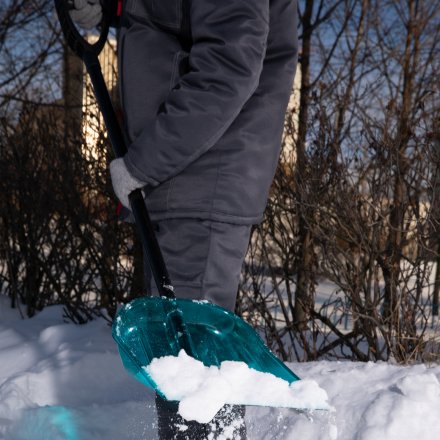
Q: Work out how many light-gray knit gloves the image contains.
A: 2